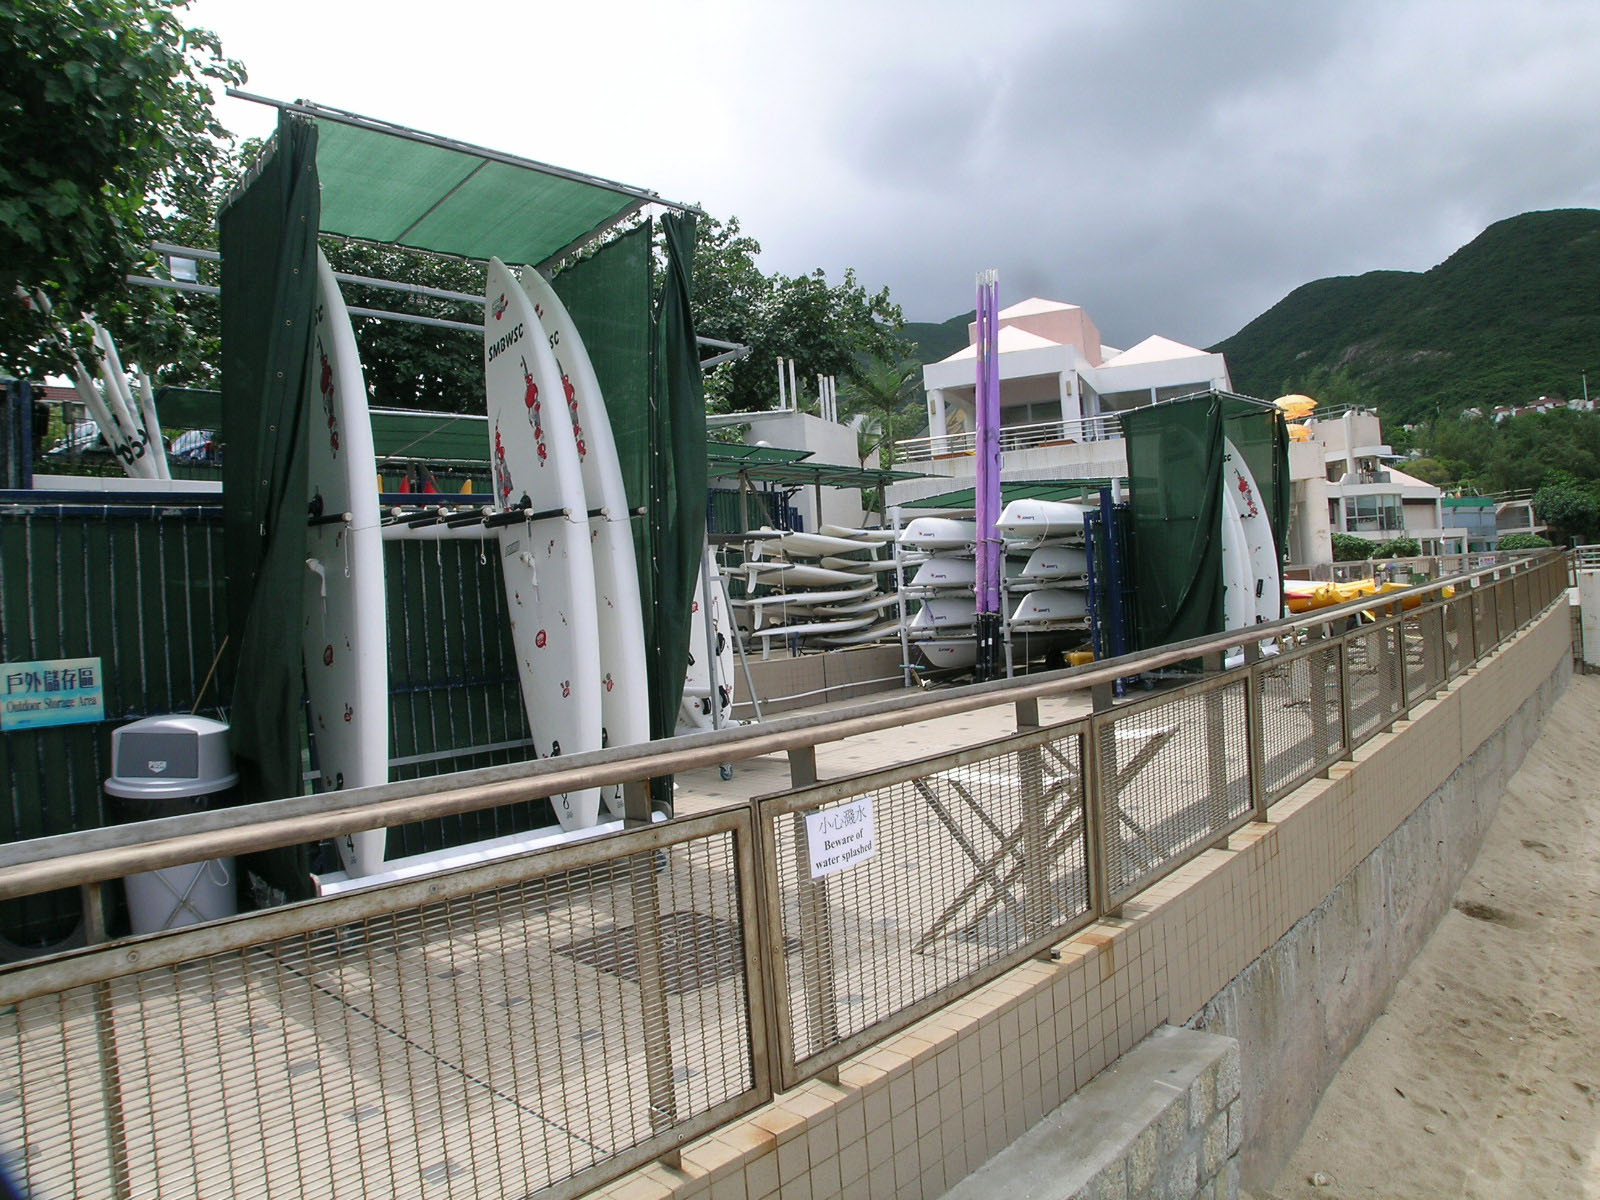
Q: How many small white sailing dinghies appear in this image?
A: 7